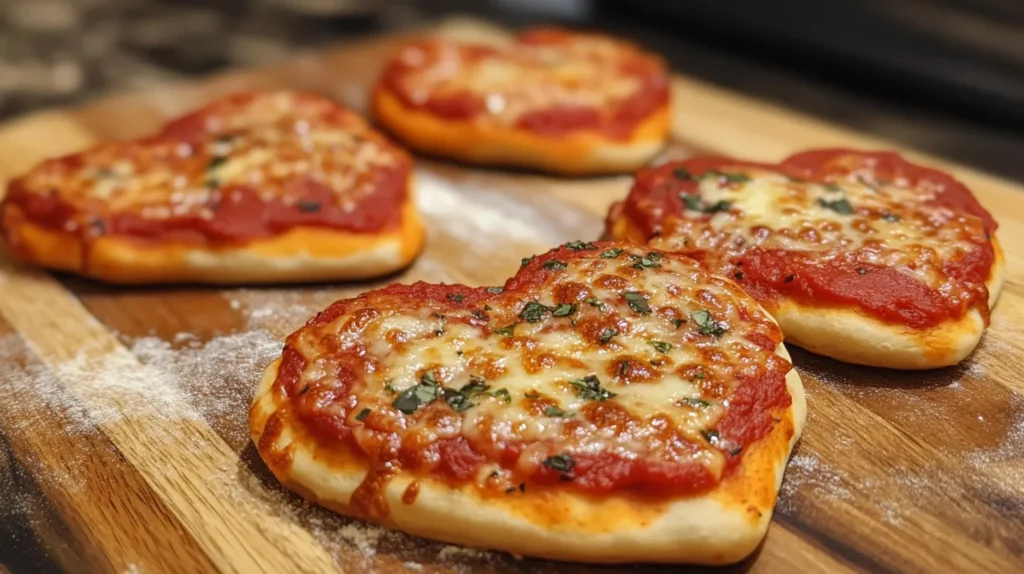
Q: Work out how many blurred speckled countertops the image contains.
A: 1